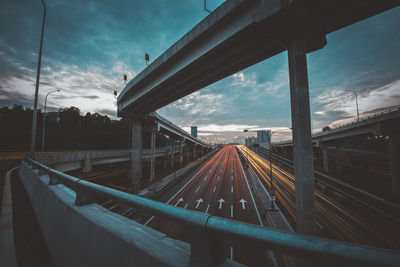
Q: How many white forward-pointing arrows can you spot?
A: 4